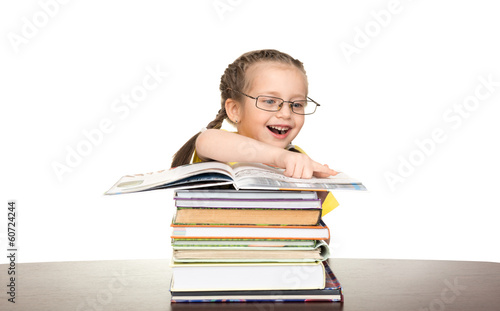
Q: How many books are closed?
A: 8